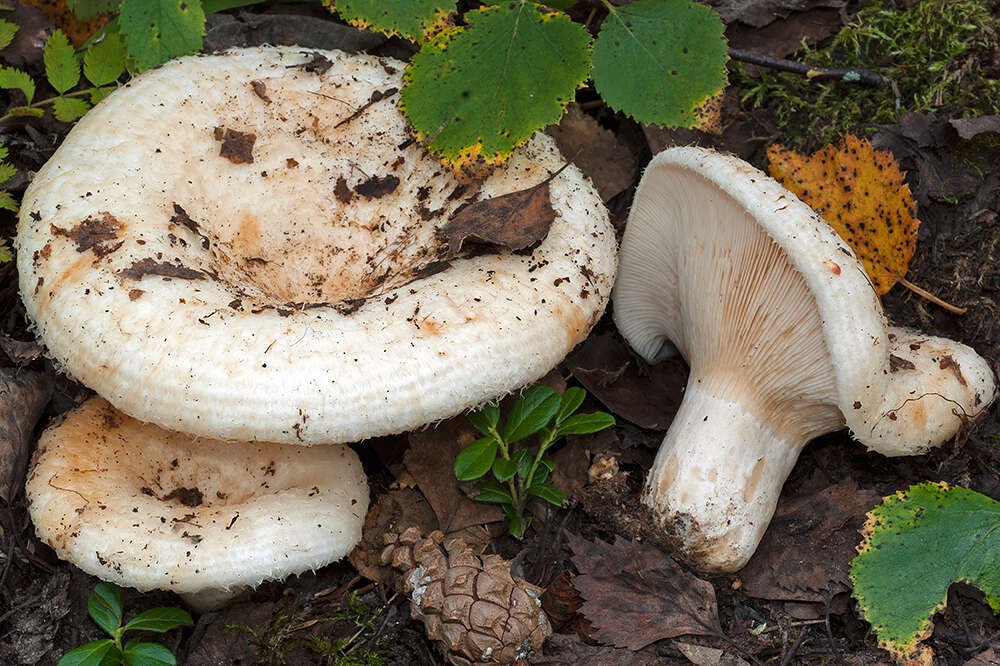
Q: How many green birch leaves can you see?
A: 5